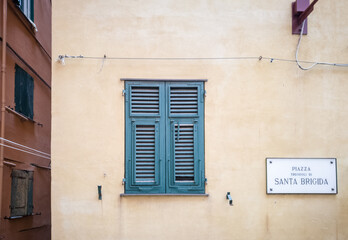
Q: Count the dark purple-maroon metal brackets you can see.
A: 1